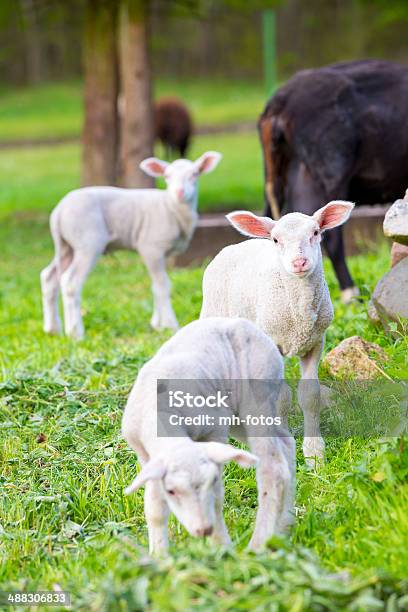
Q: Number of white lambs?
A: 3